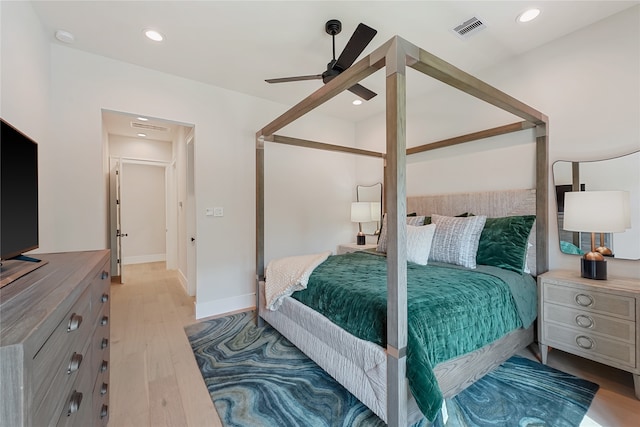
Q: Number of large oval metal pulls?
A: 3